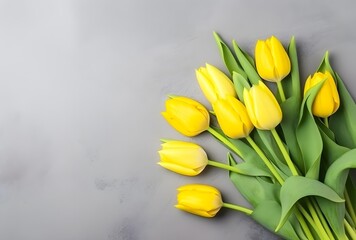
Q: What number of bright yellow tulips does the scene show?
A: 8